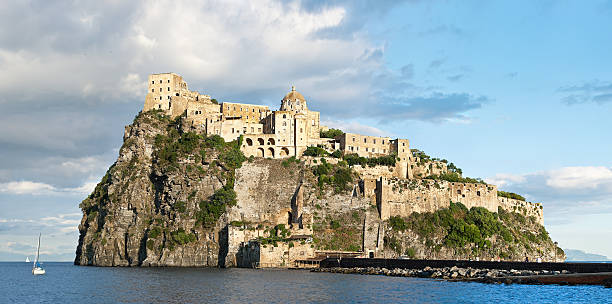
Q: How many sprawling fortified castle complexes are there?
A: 1